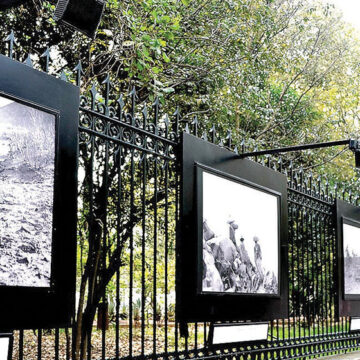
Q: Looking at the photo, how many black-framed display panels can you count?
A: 3